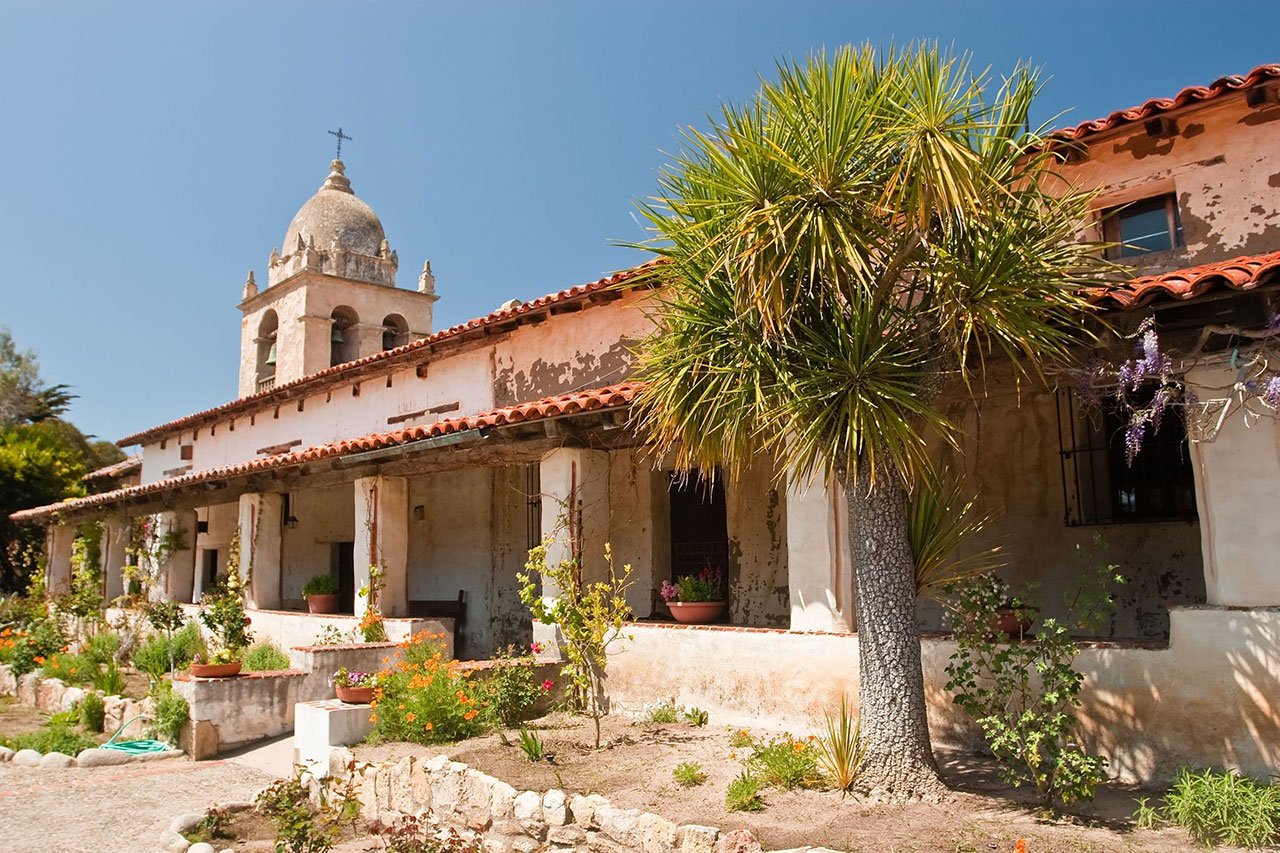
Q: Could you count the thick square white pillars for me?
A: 8